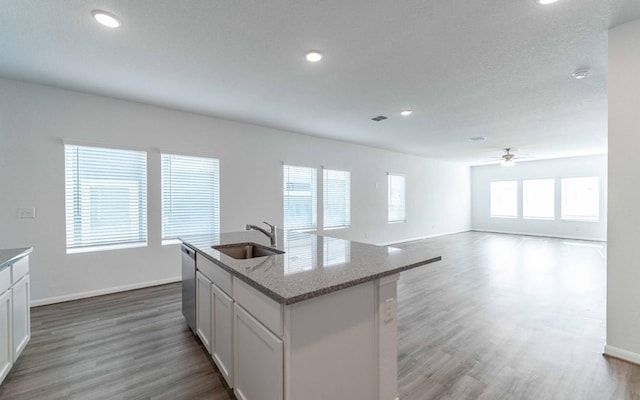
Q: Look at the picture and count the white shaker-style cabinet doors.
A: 5